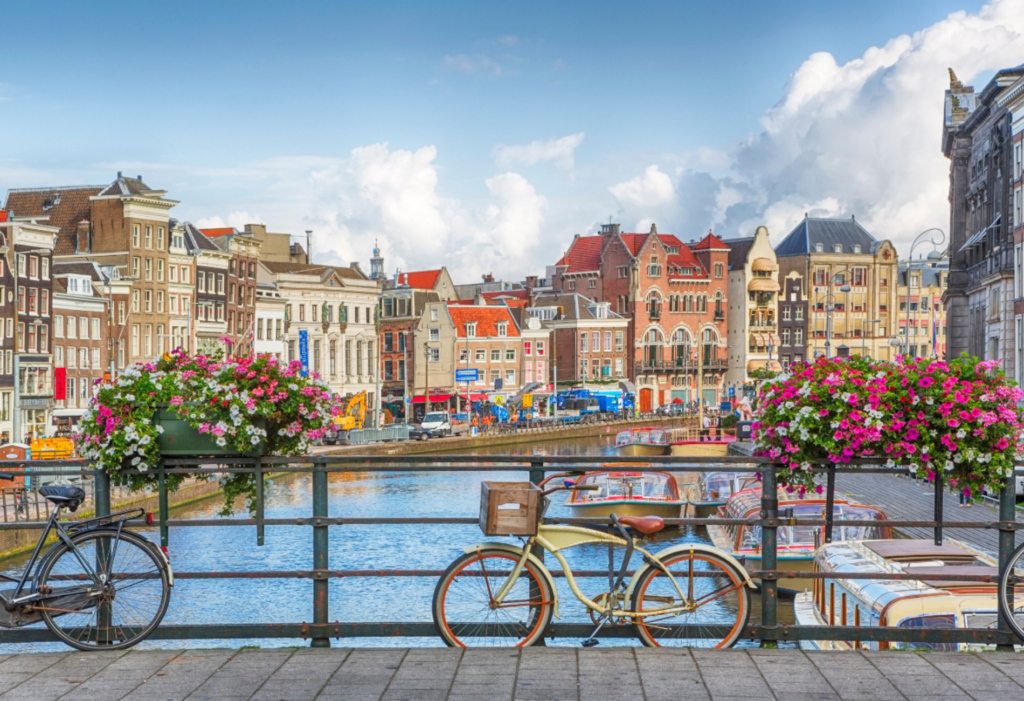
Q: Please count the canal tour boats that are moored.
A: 5